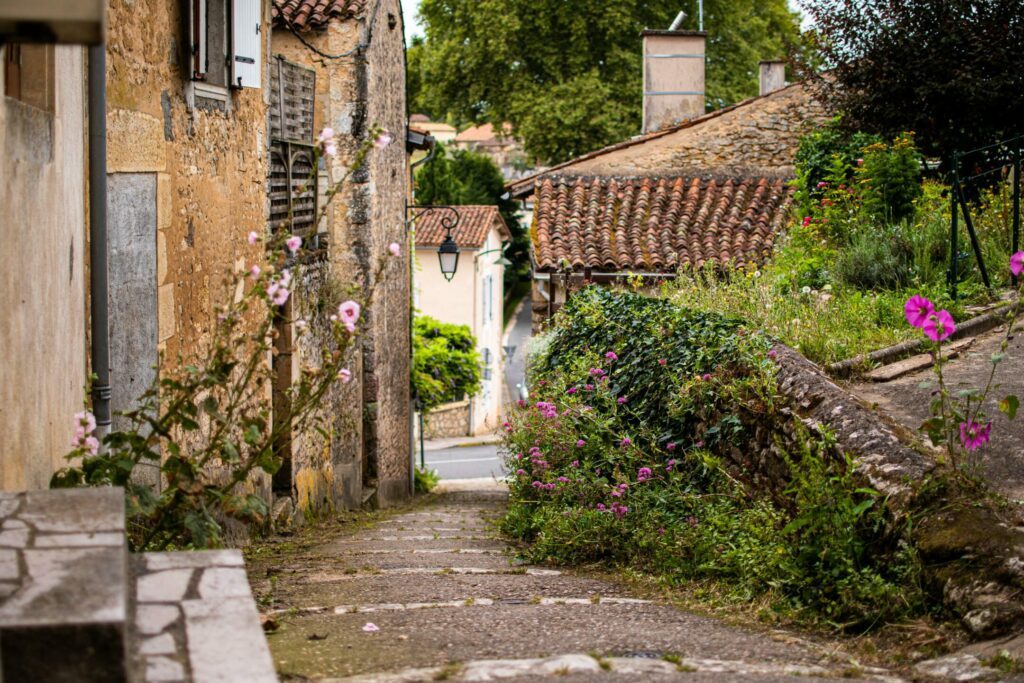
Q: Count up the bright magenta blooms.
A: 4